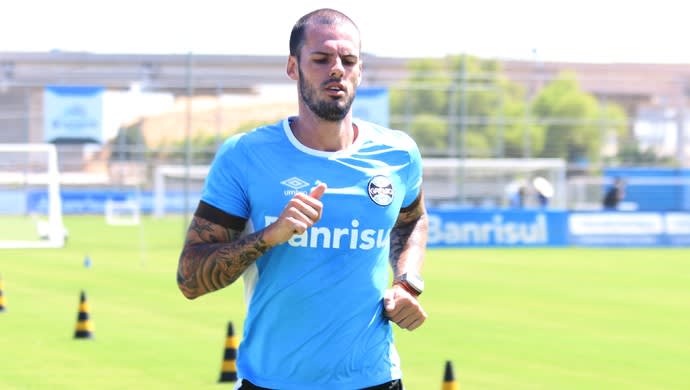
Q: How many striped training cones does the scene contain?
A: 4